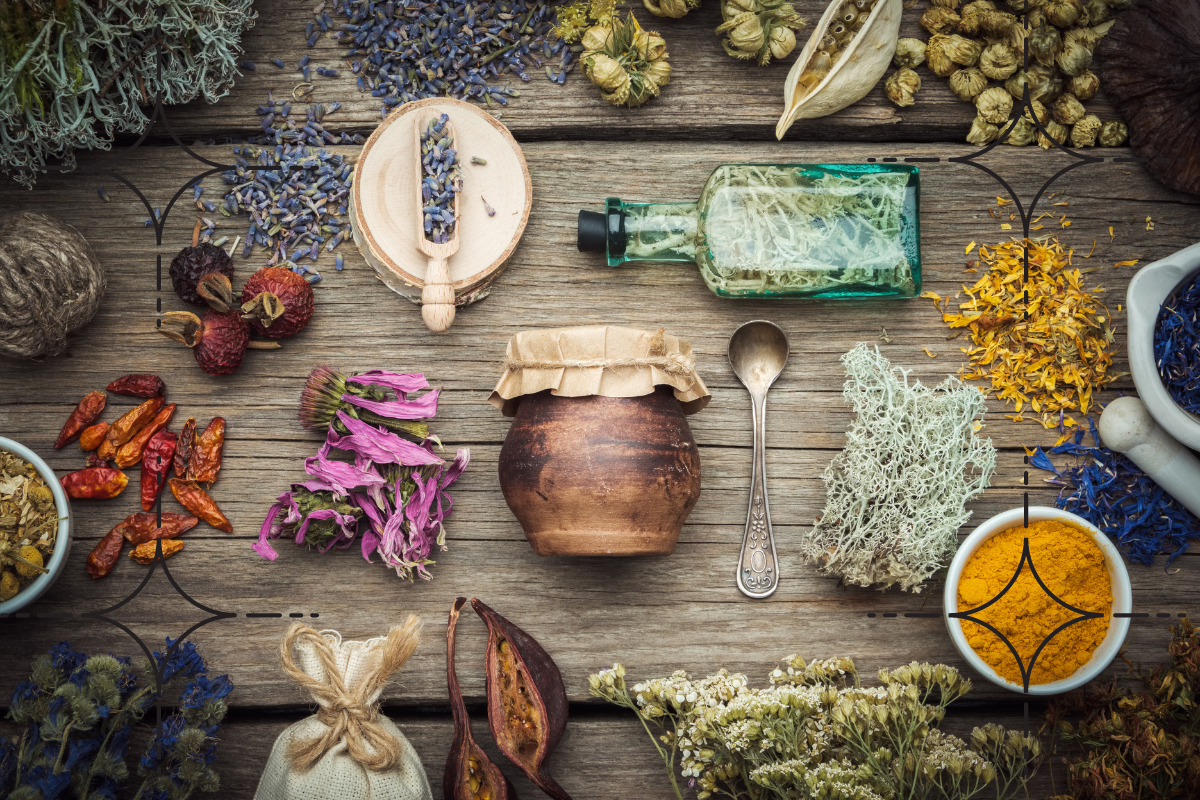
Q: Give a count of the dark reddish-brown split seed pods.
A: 2